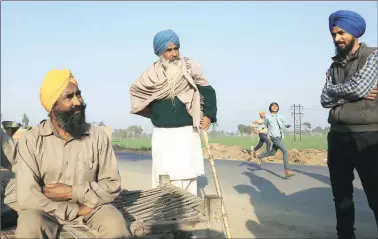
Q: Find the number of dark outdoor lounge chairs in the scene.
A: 0